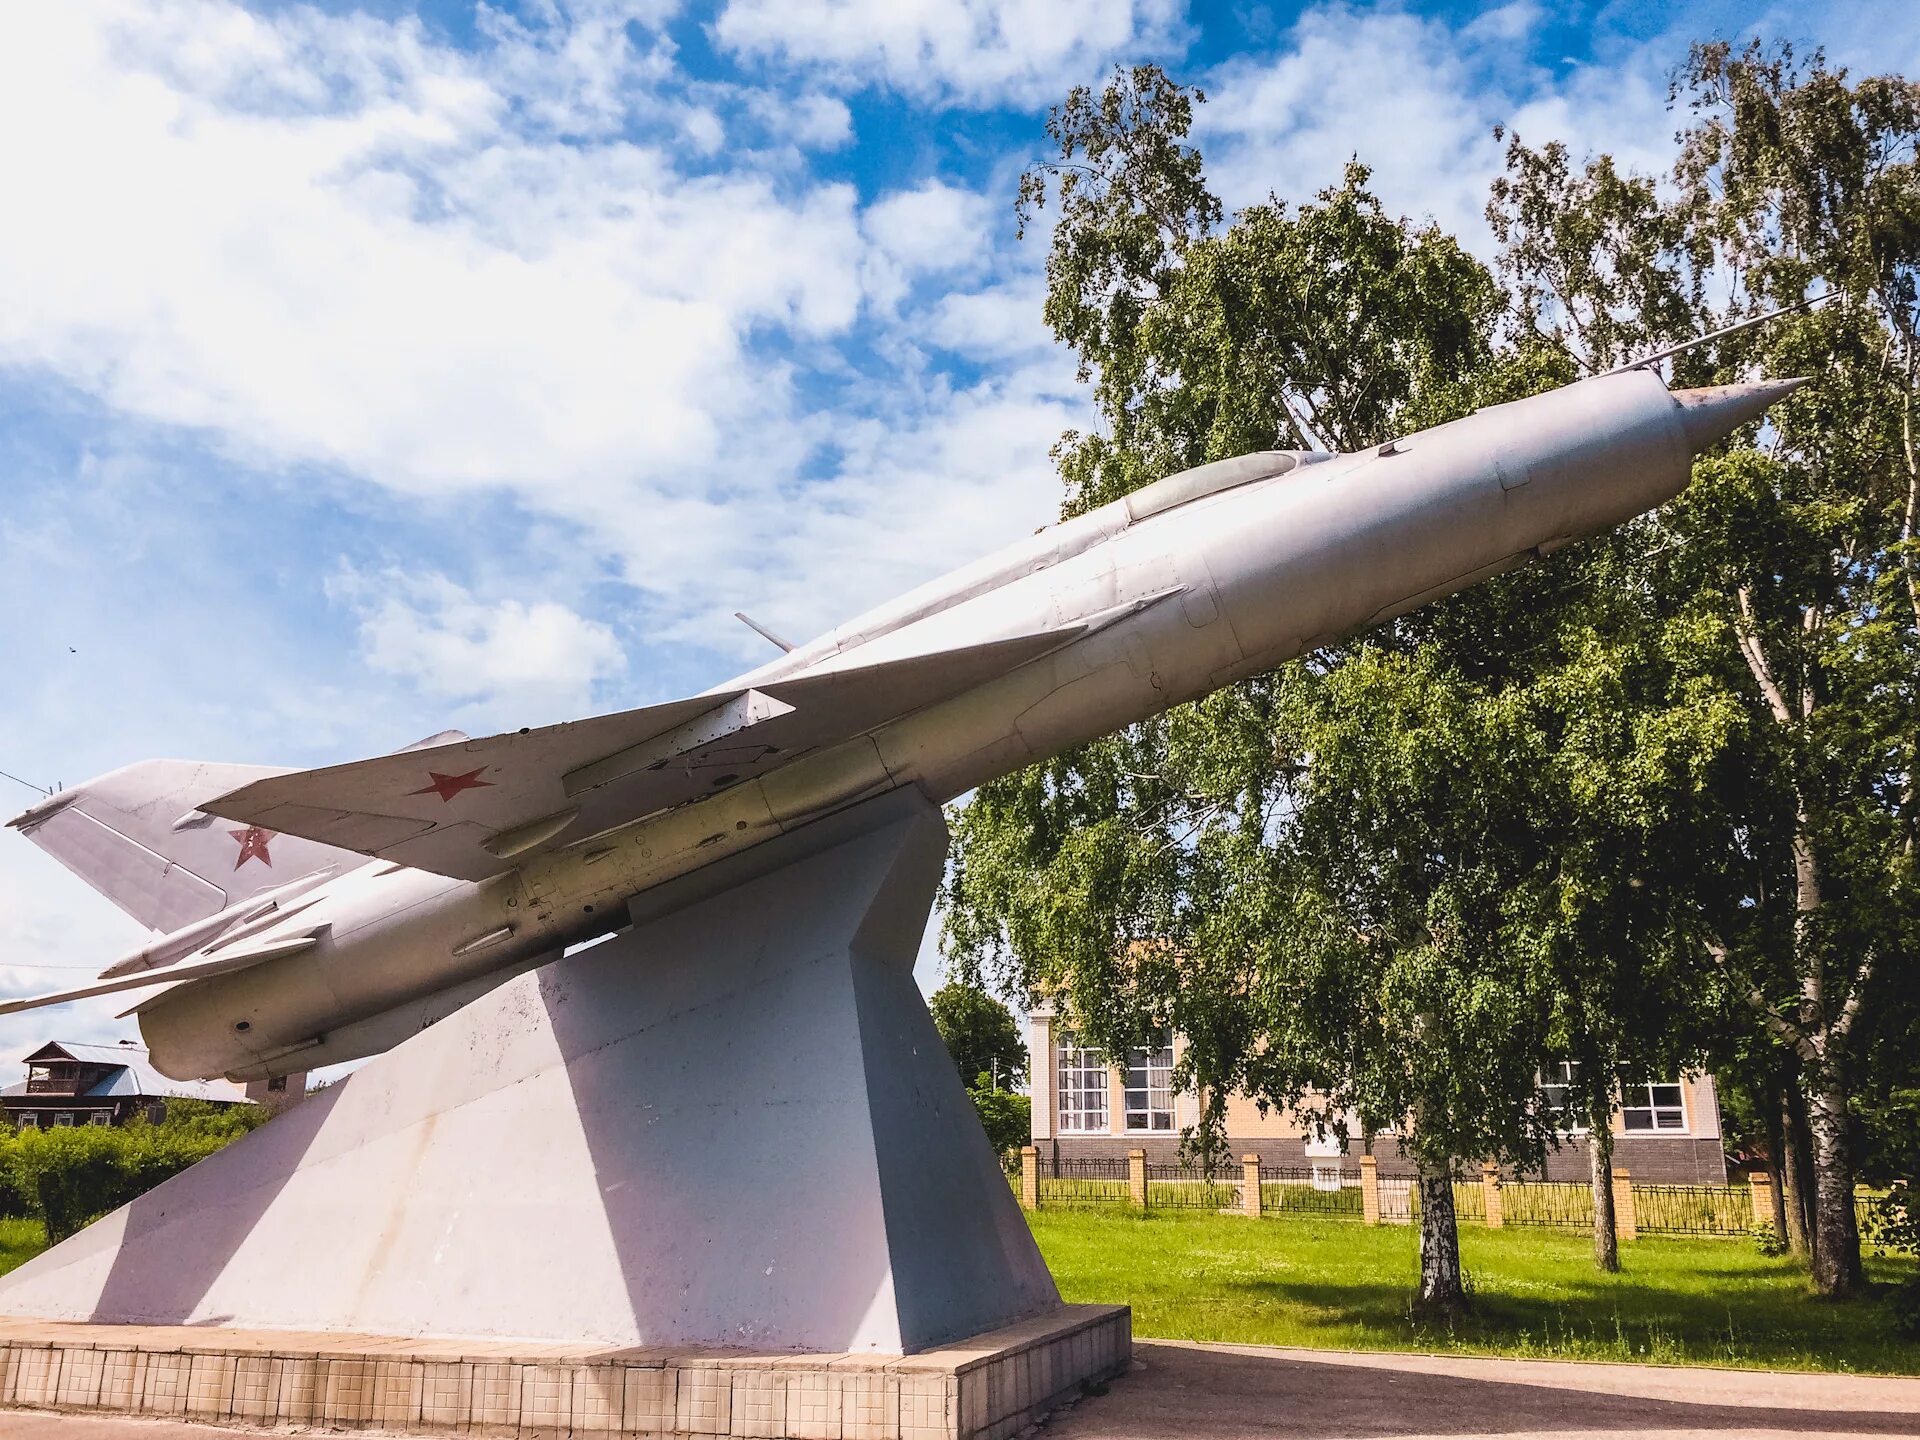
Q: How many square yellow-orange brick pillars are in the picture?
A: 7